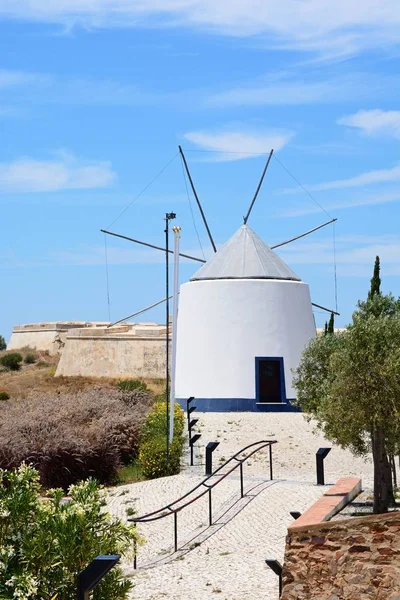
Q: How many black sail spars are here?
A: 6